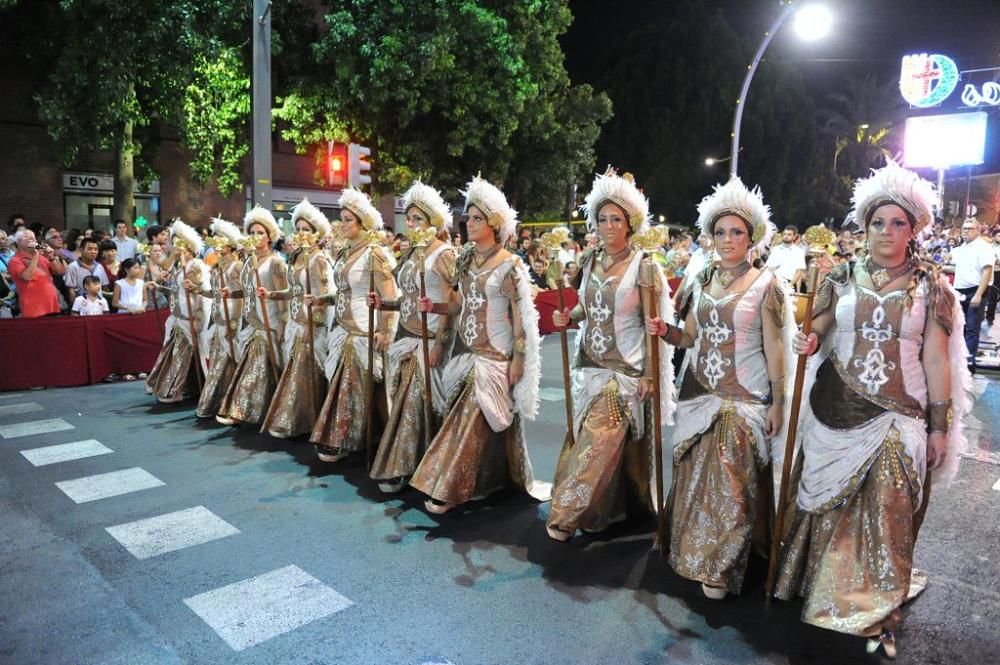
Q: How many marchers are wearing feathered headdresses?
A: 10